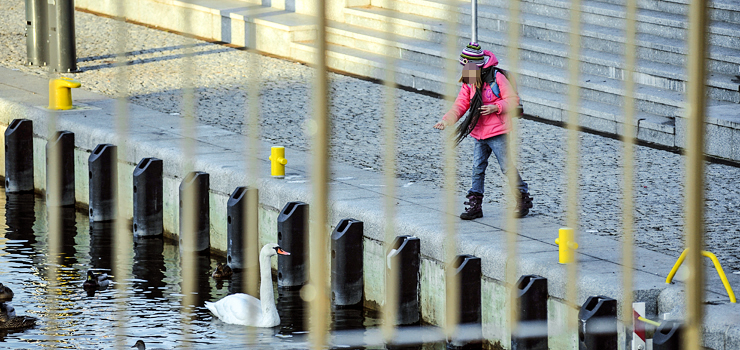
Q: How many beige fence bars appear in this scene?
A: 11